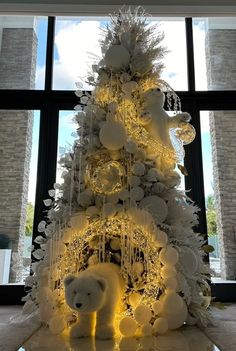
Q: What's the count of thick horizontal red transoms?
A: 0